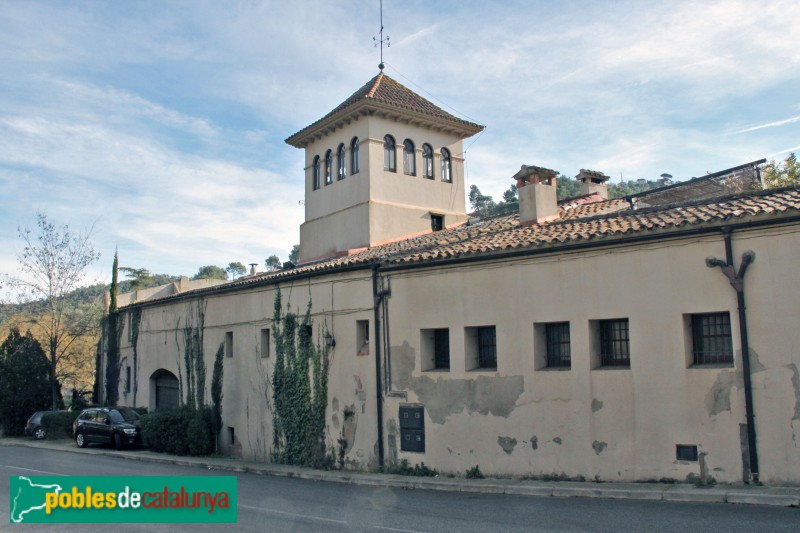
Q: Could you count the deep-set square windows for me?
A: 5